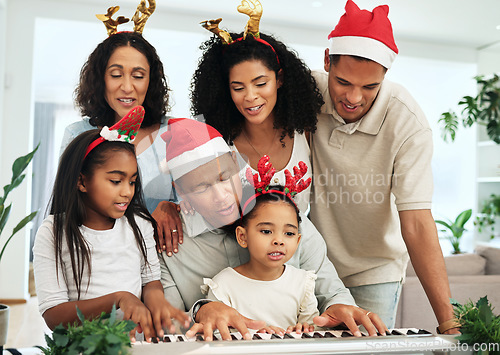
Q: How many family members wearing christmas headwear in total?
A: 6